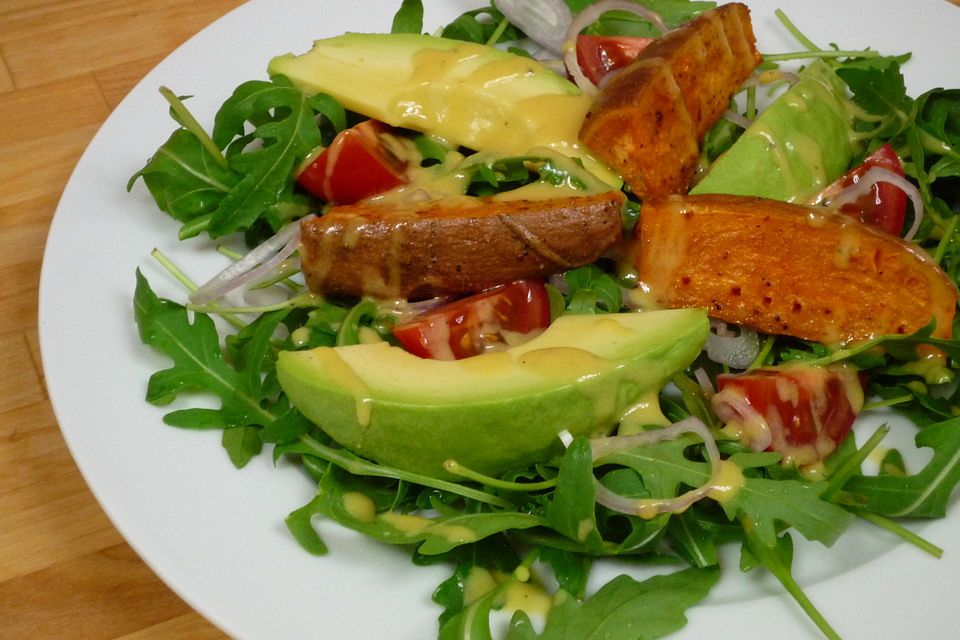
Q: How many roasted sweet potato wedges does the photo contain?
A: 3